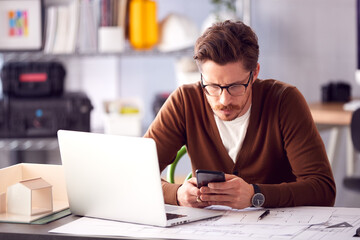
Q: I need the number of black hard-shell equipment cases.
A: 2